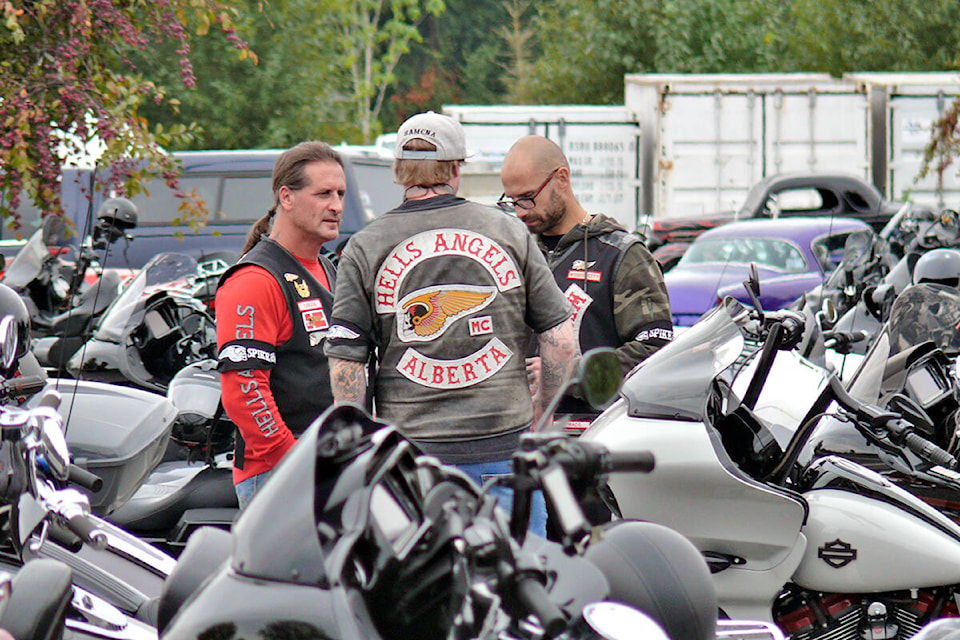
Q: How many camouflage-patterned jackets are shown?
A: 1